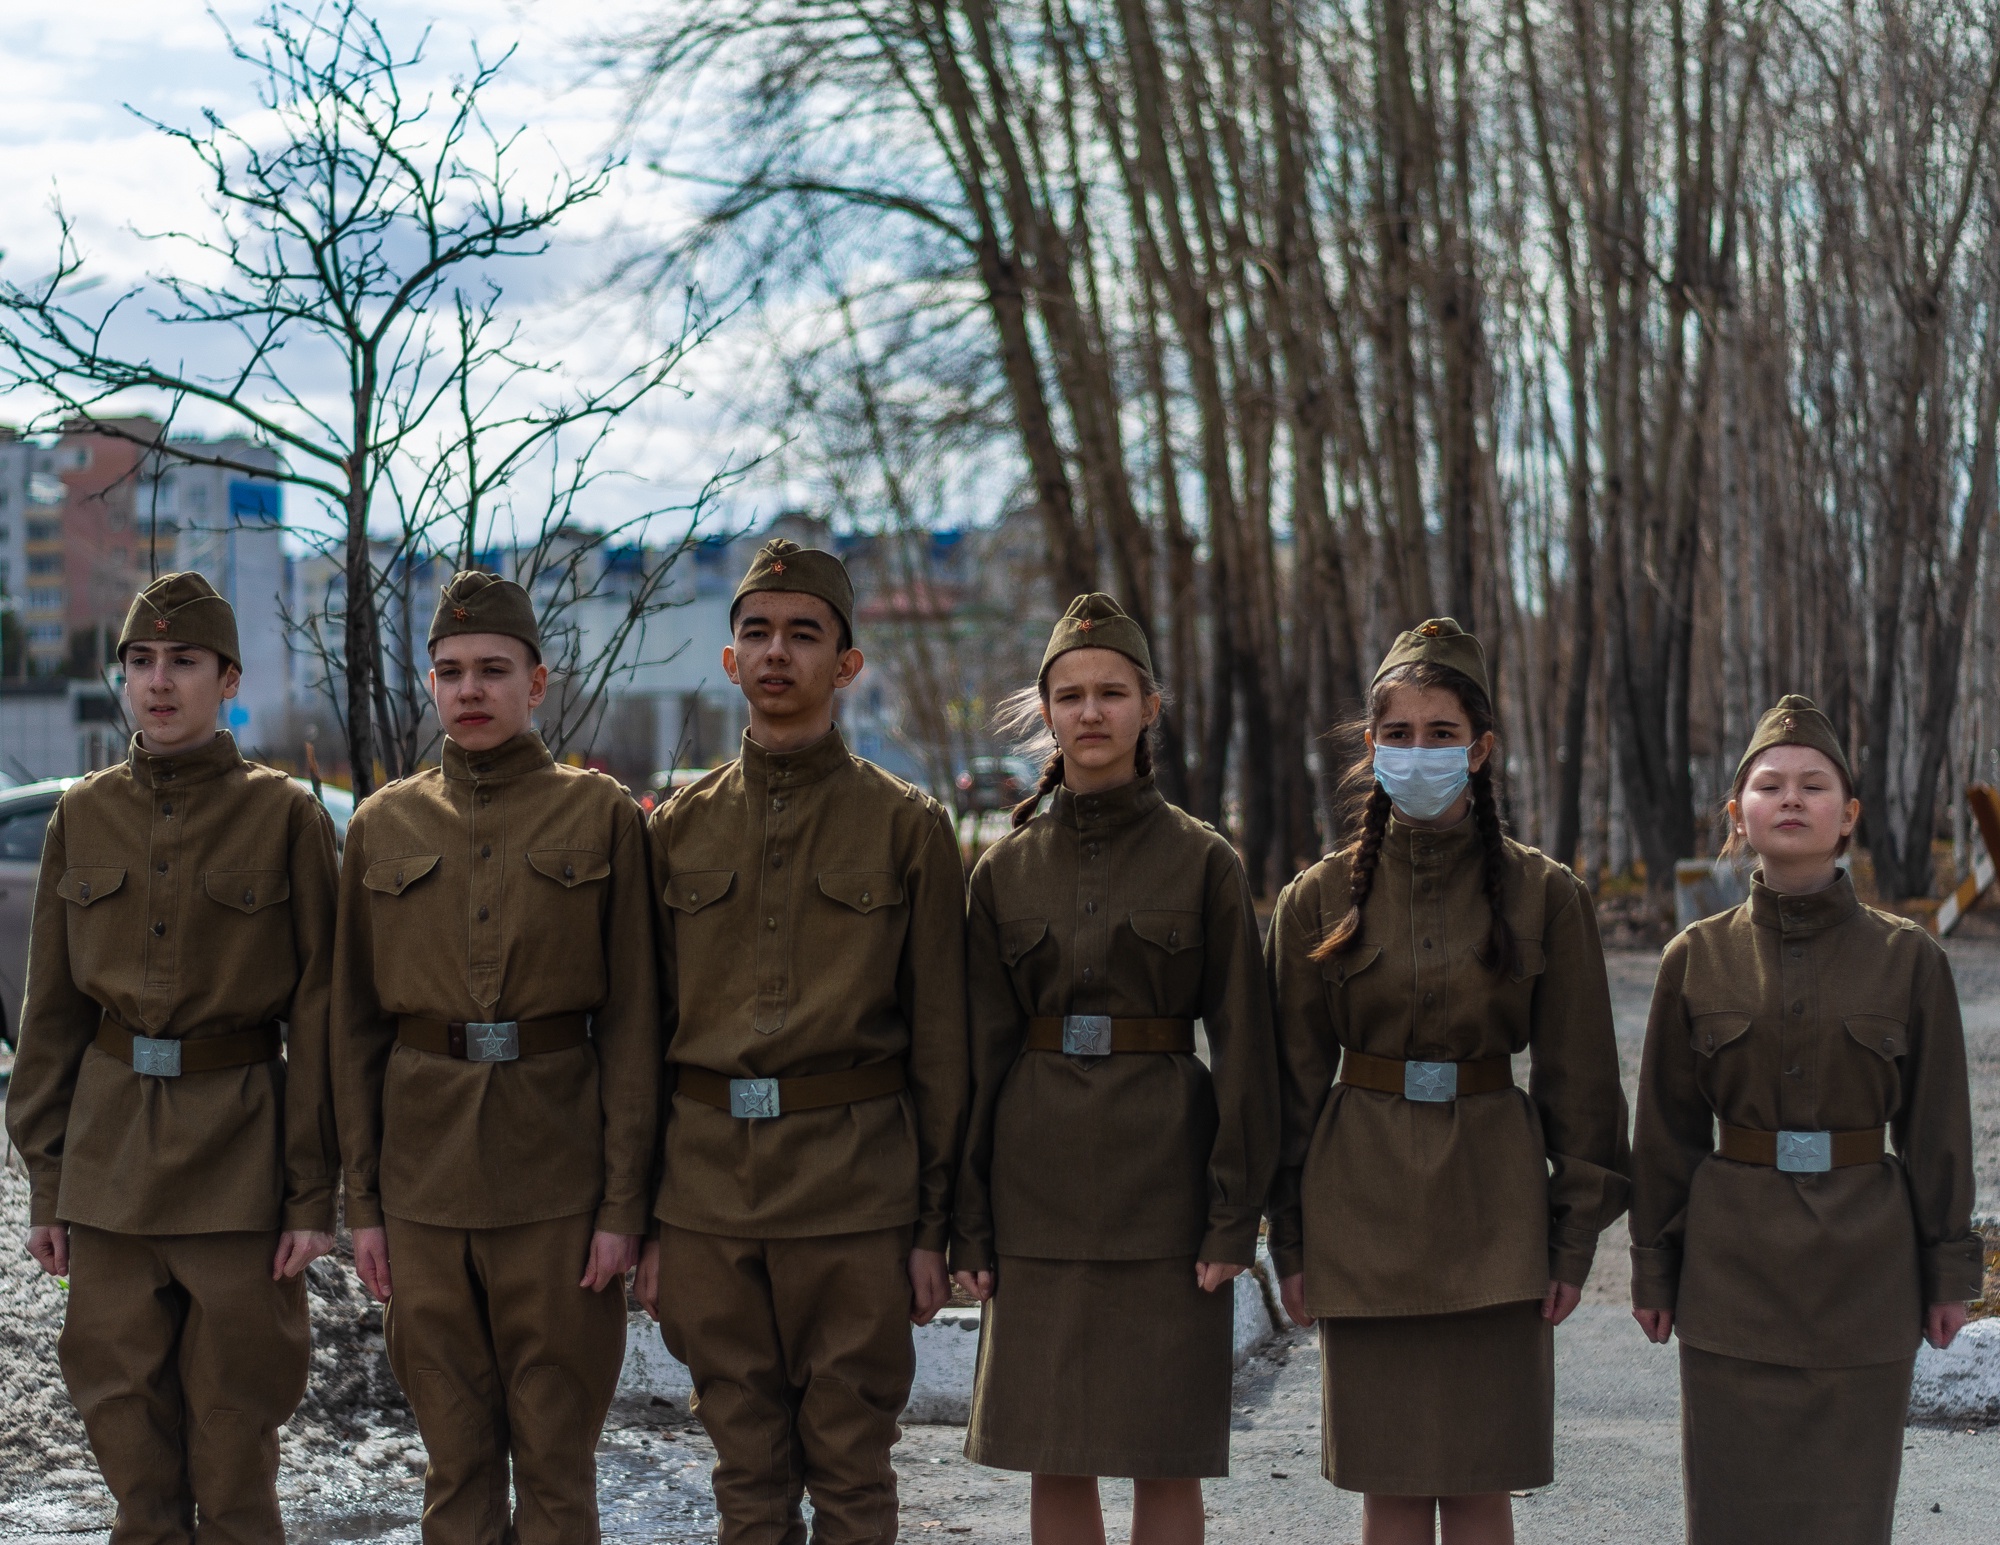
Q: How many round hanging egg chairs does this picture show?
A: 0